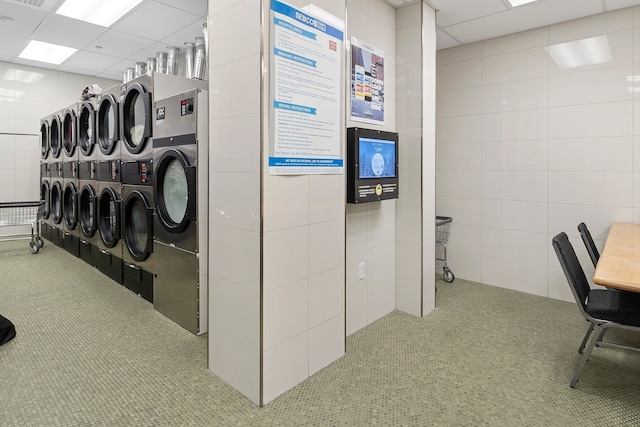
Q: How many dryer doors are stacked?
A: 12